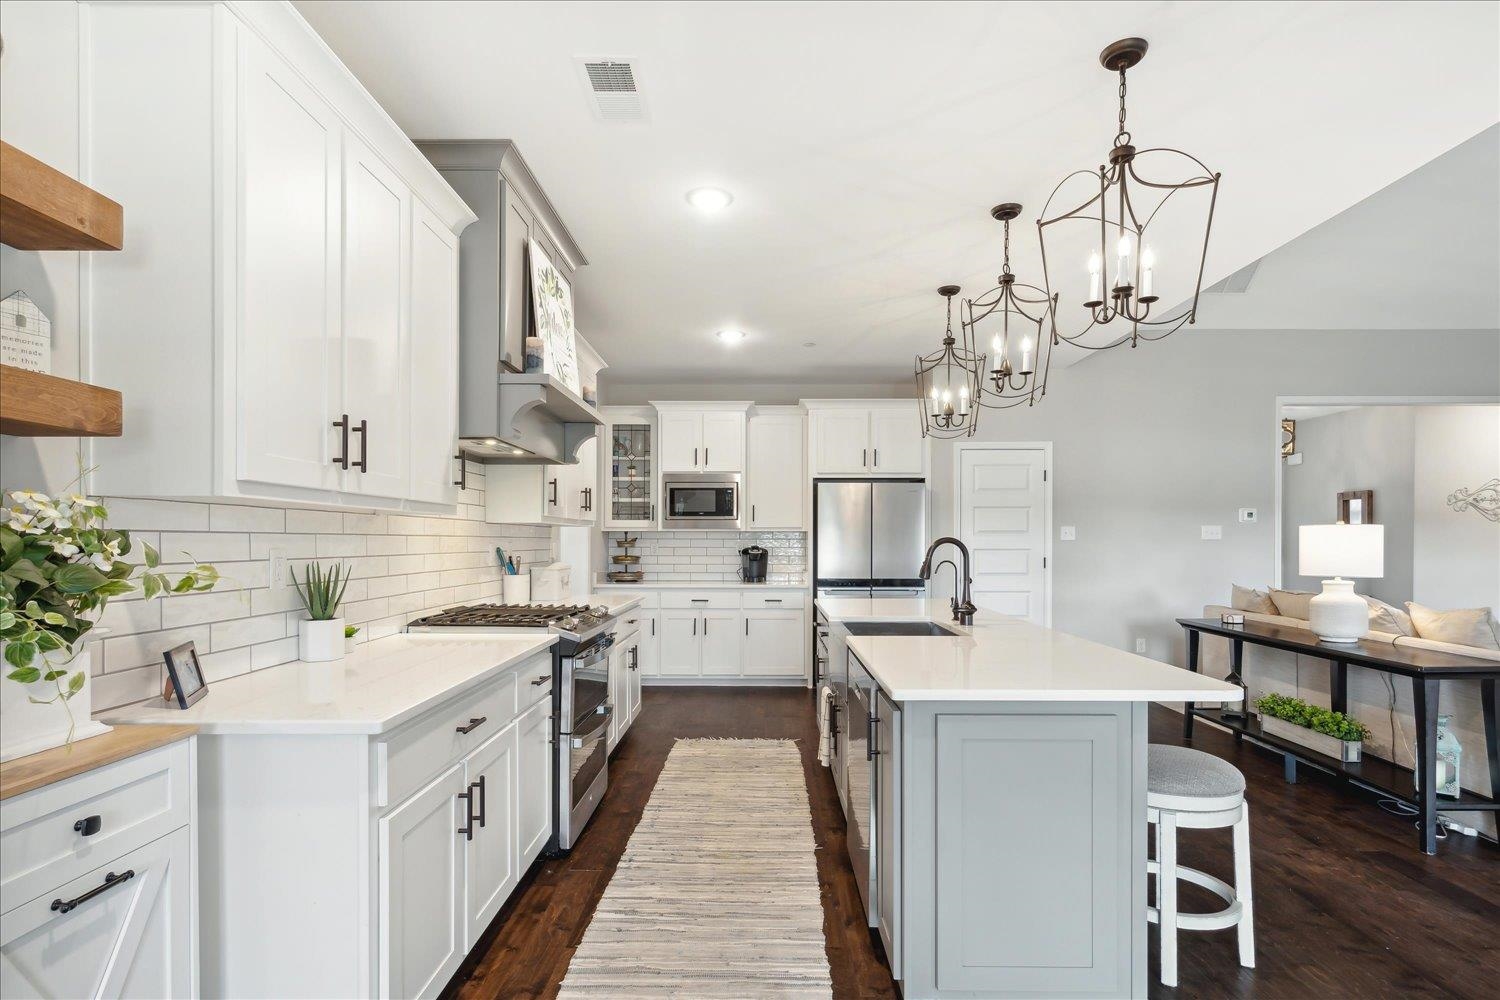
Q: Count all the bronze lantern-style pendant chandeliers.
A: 3